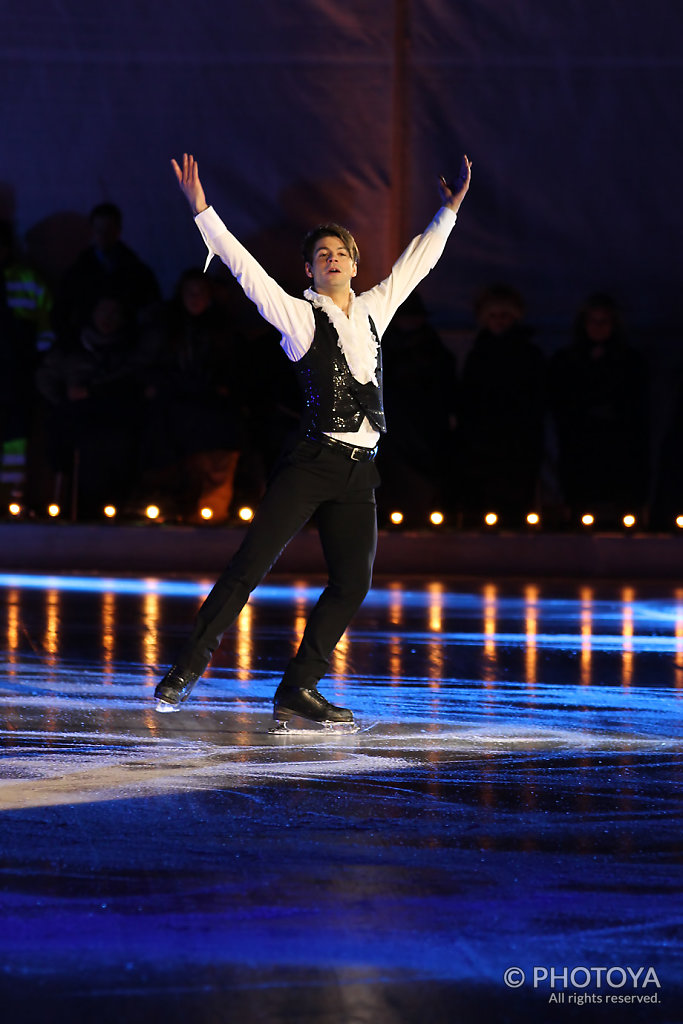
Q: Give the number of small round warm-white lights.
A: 13